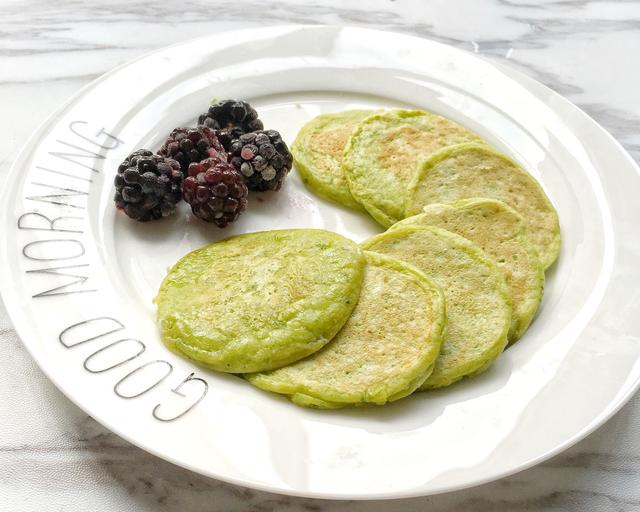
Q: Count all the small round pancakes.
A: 7